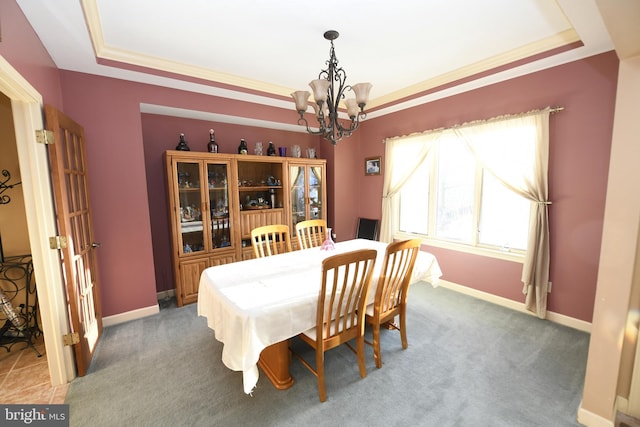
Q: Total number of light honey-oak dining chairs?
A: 4